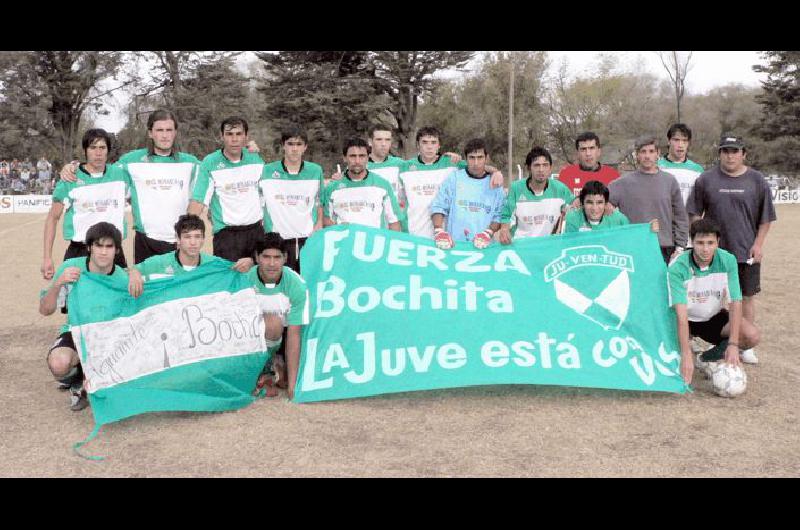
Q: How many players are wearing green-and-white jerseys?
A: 14